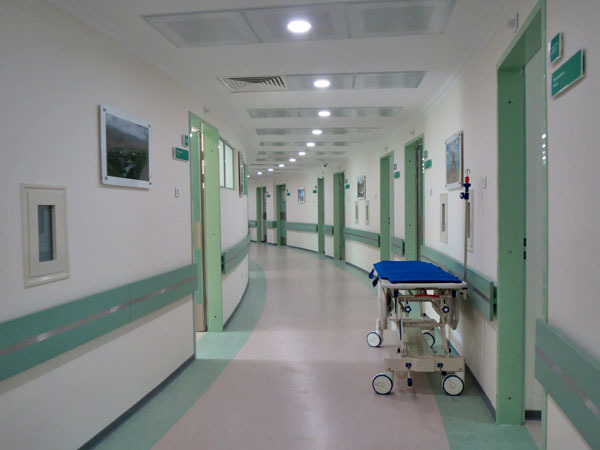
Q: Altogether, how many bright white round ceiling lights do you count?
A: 11